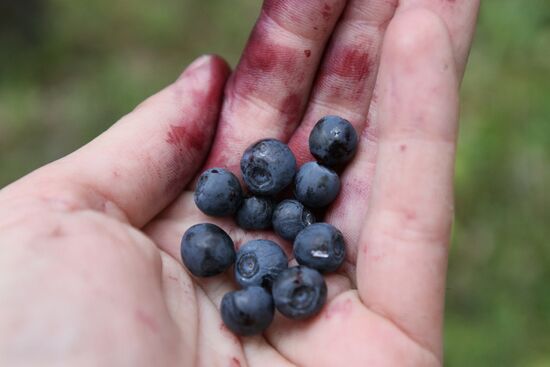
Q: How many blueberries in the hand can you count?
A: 11